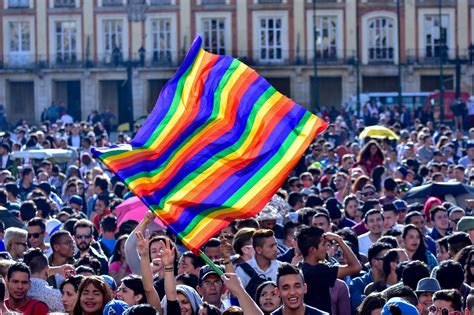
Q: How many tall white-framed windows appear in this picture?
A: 9